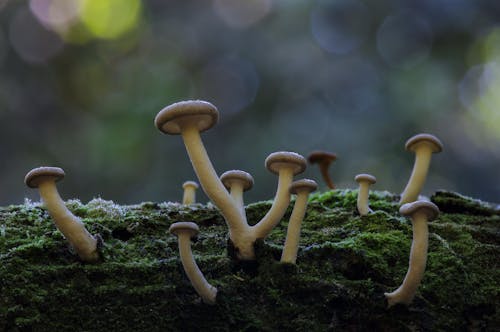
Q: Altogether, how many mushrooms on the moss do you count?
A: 11